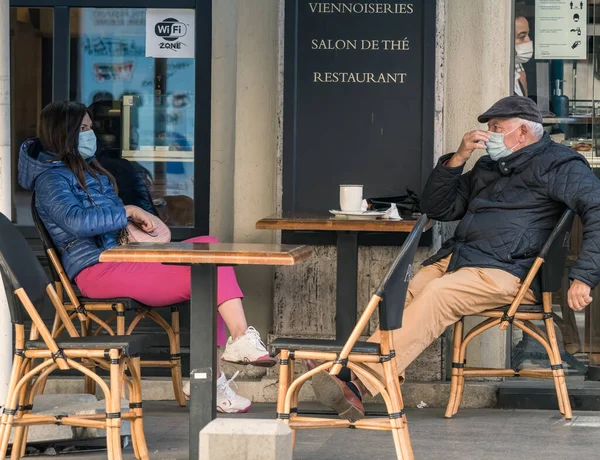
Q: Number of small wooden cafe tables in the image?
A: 2